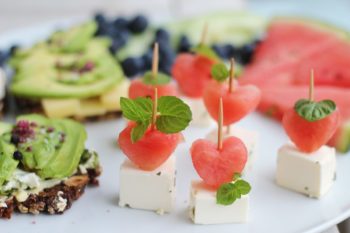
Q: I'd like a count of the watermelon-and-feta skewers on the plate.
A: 6